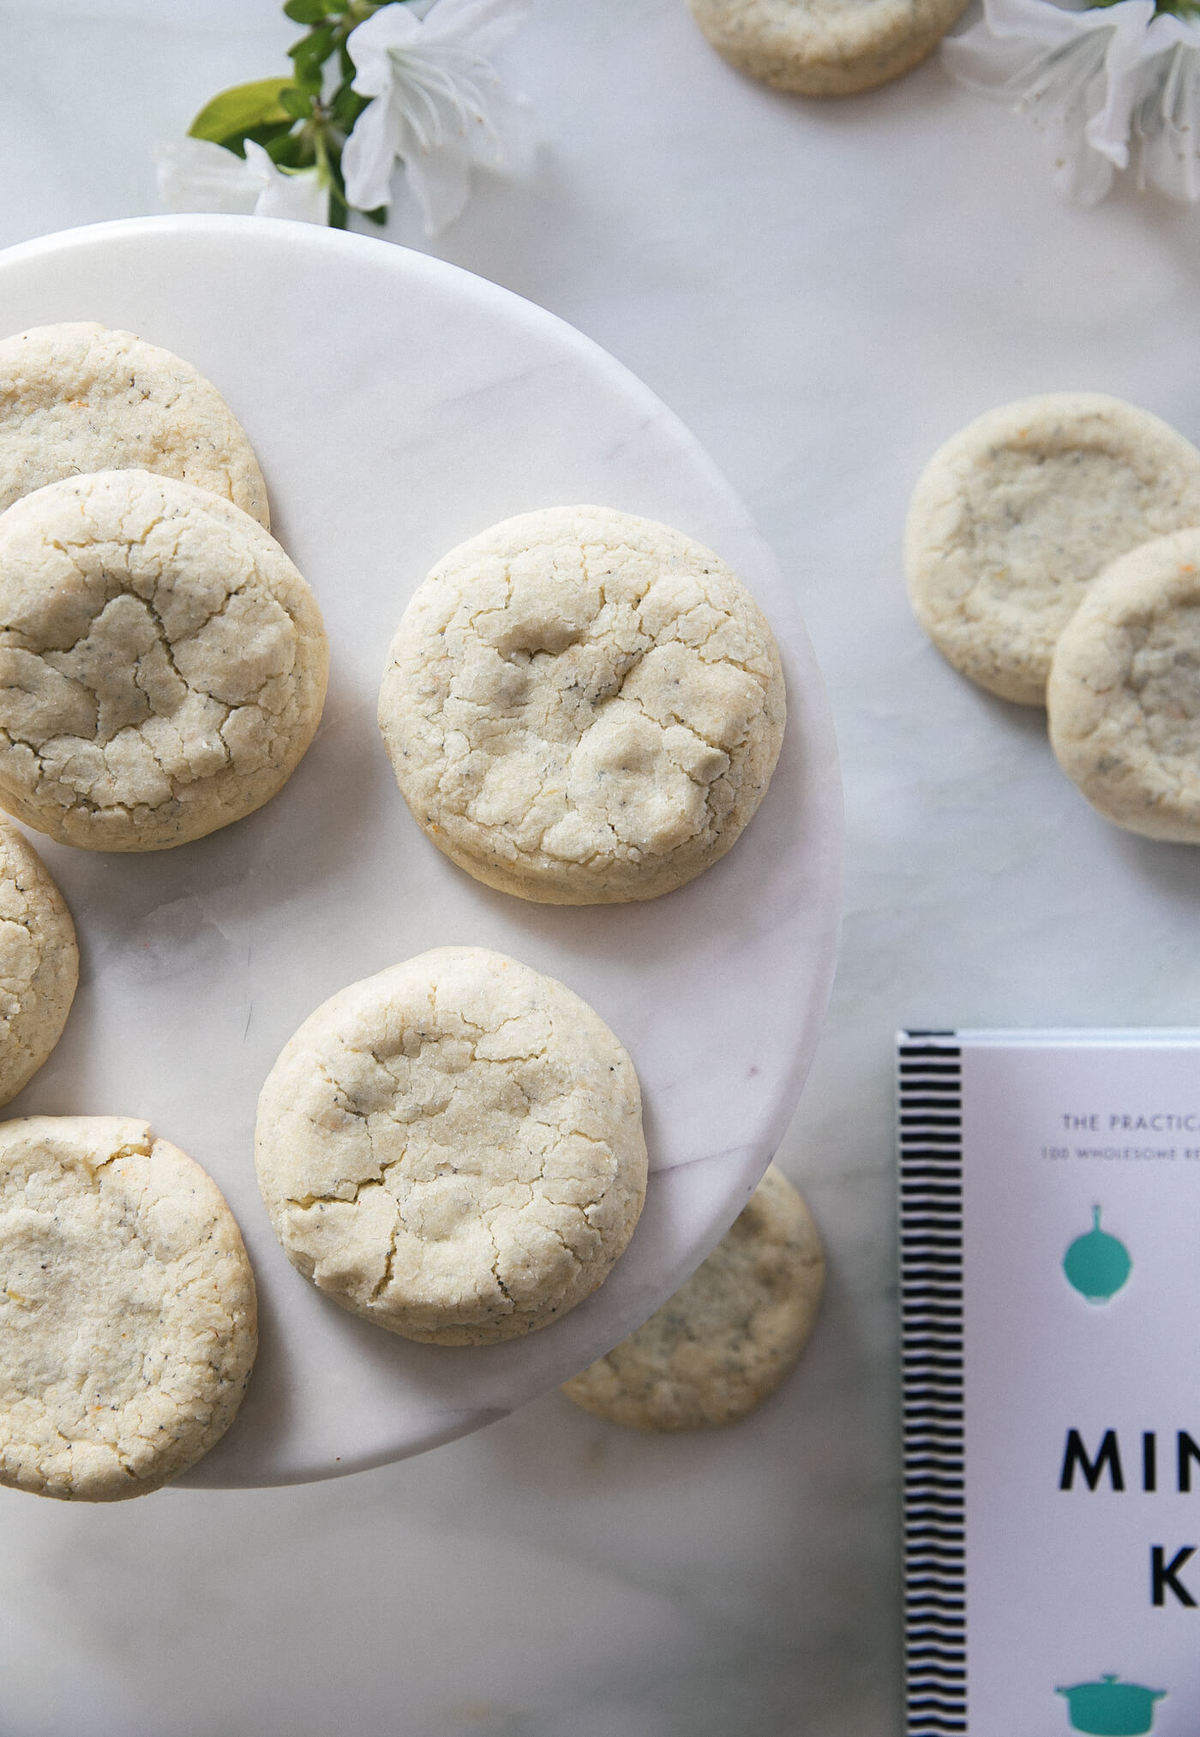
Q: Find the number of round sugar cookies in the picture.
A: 10